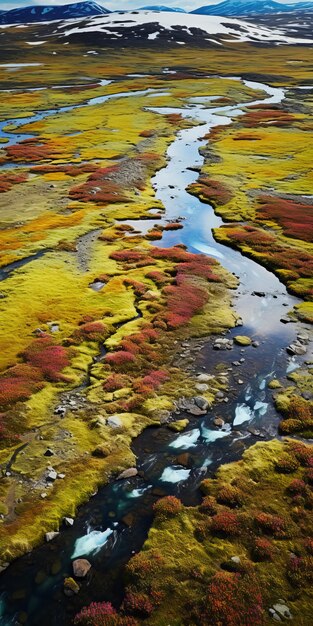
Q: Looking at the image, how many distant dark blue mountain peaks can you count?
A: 3